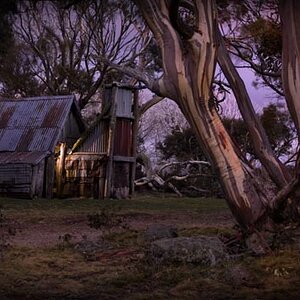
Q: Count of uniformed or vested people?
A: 0